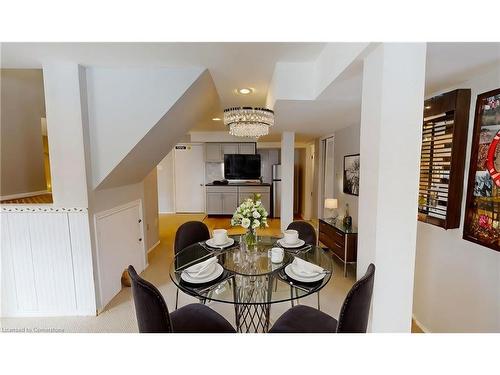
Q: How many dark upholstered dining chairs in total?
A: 4